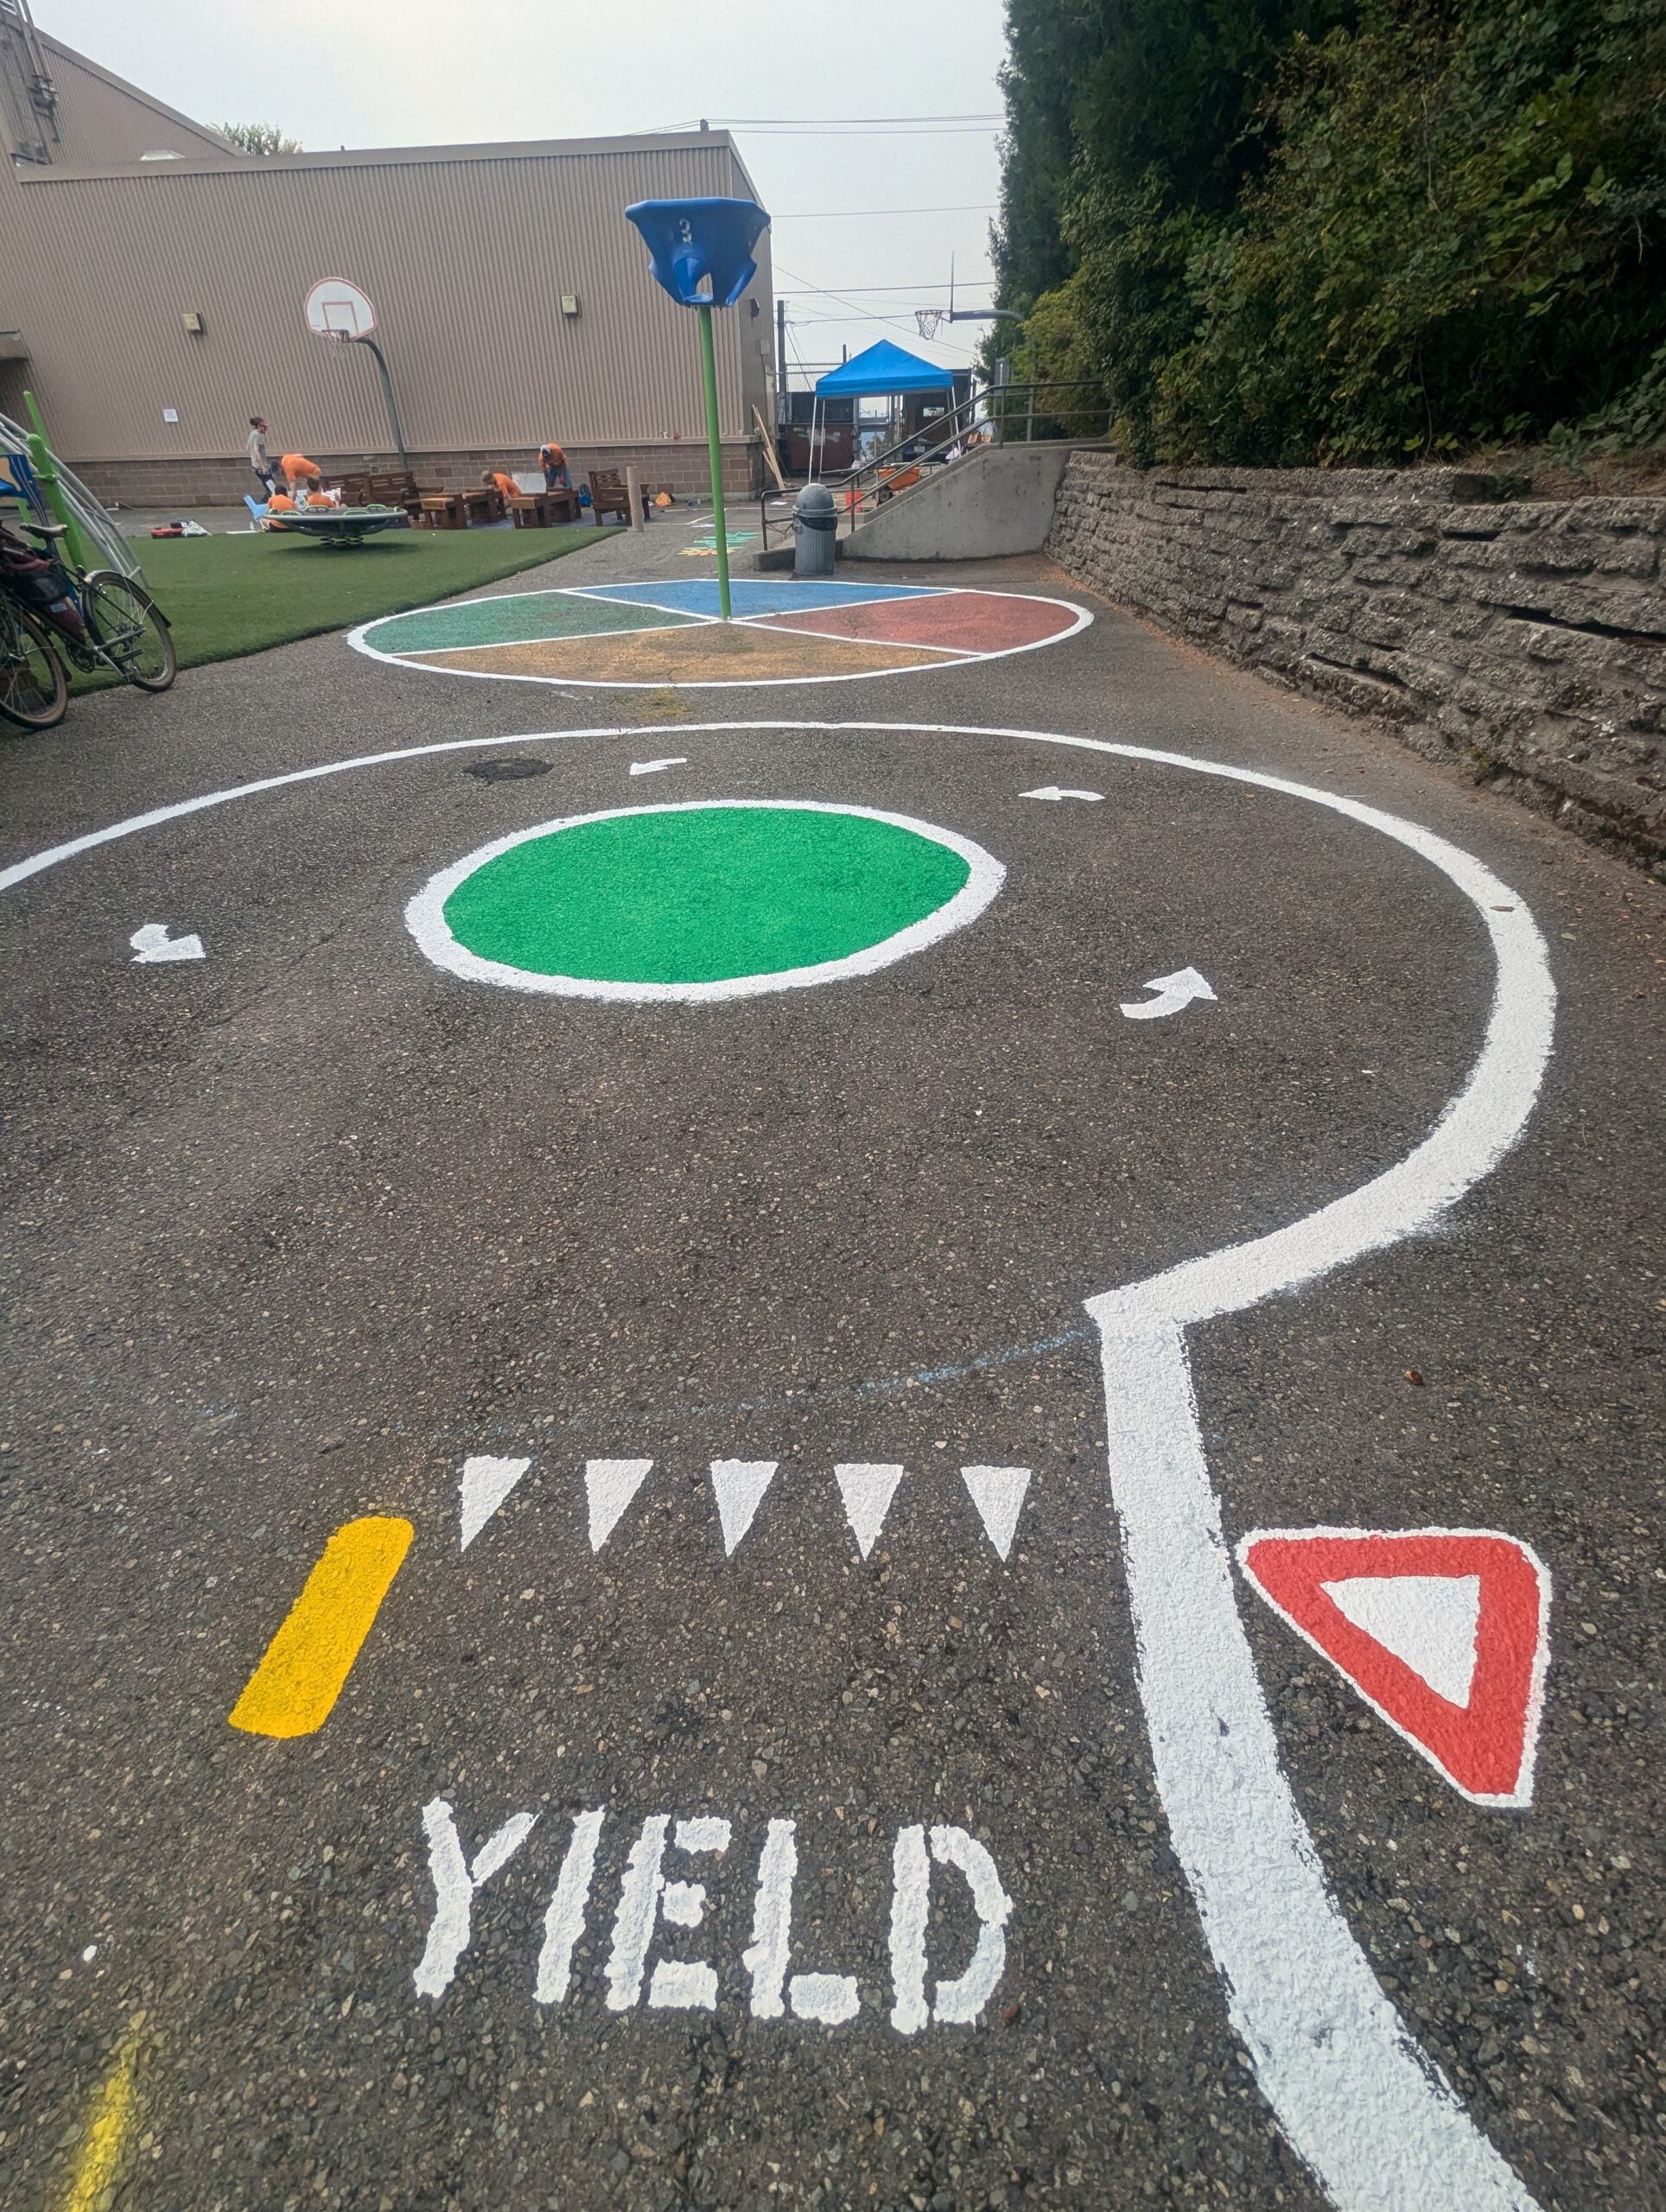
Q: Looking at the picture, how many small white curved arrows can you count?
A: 4